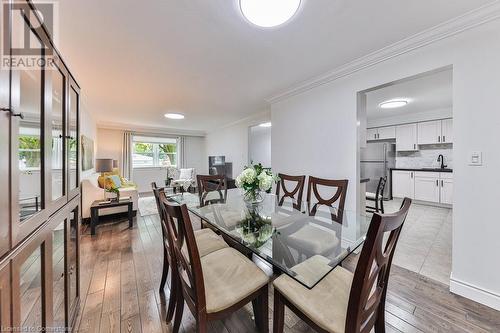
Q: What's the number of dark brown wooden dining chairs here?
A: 6